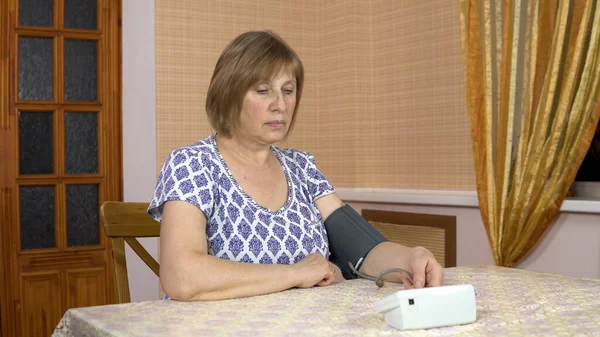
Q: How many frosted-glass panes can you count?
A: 8